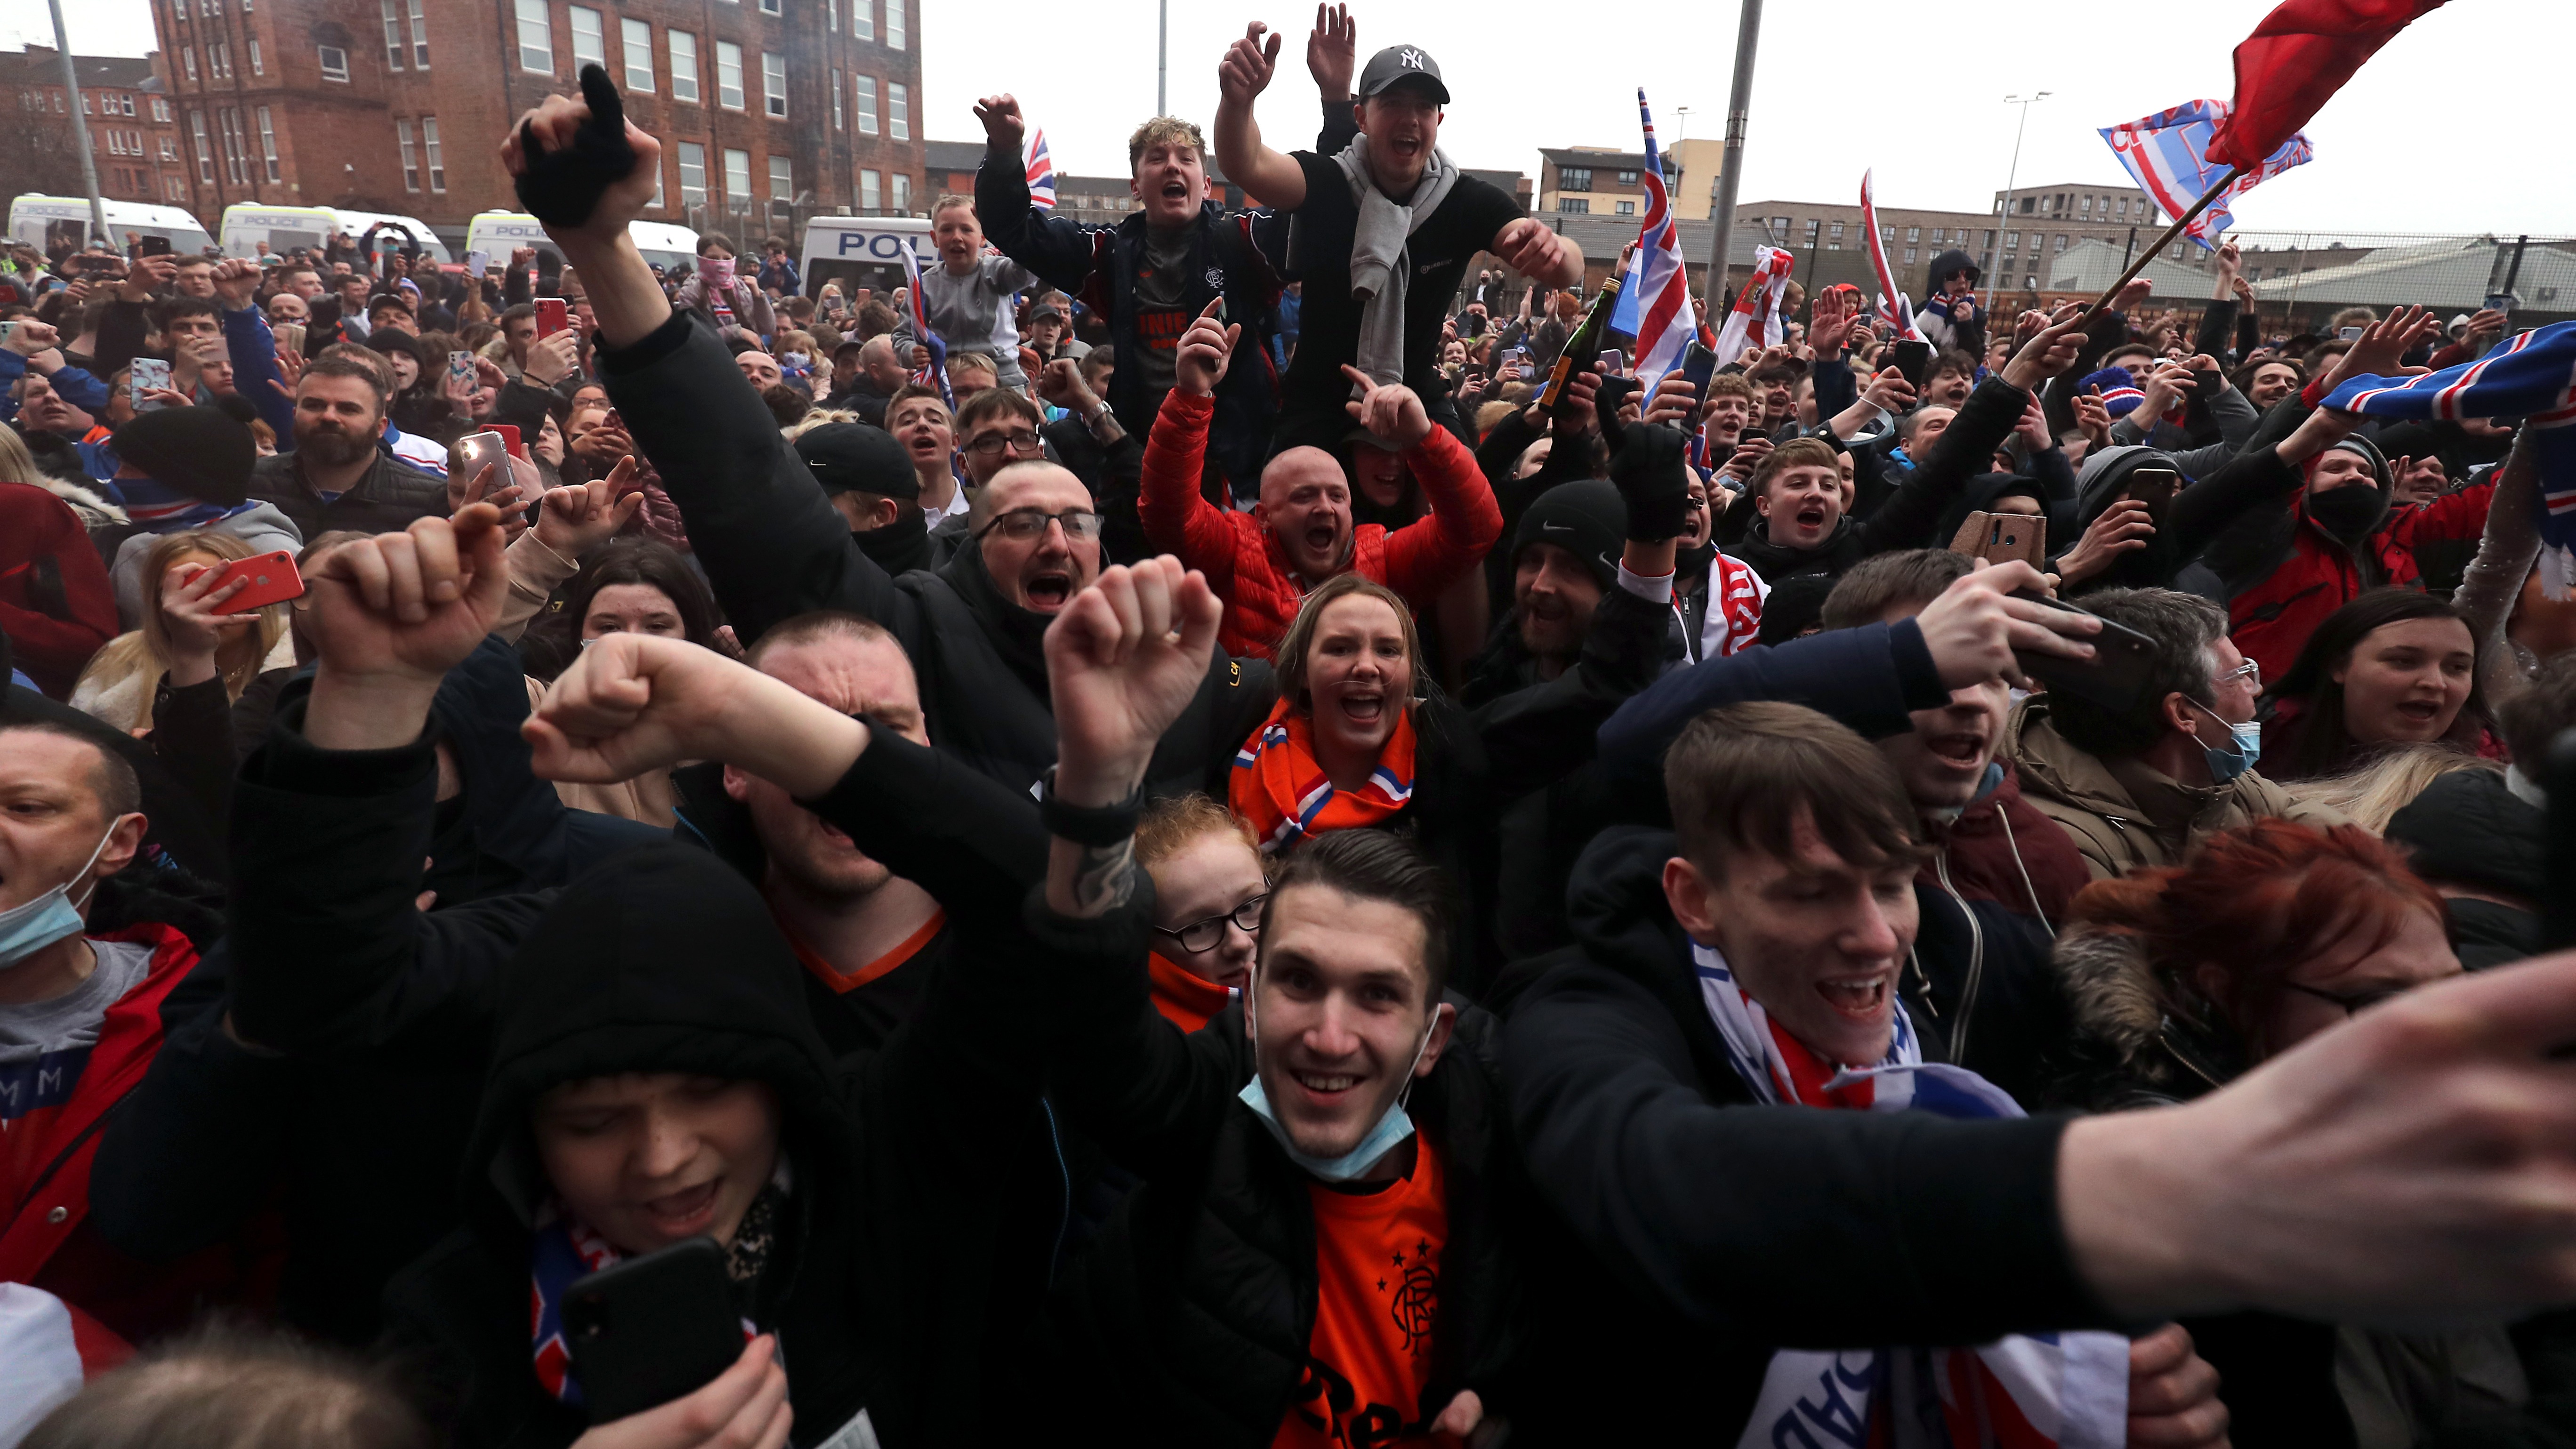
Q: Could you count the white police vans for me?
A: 4